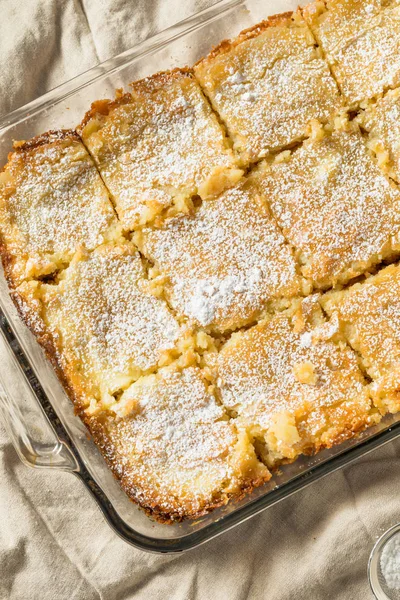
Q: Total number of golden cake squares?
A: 11